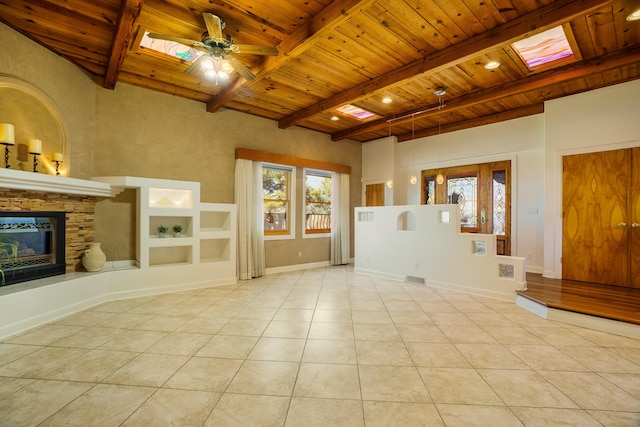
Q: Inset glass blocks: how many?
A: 4